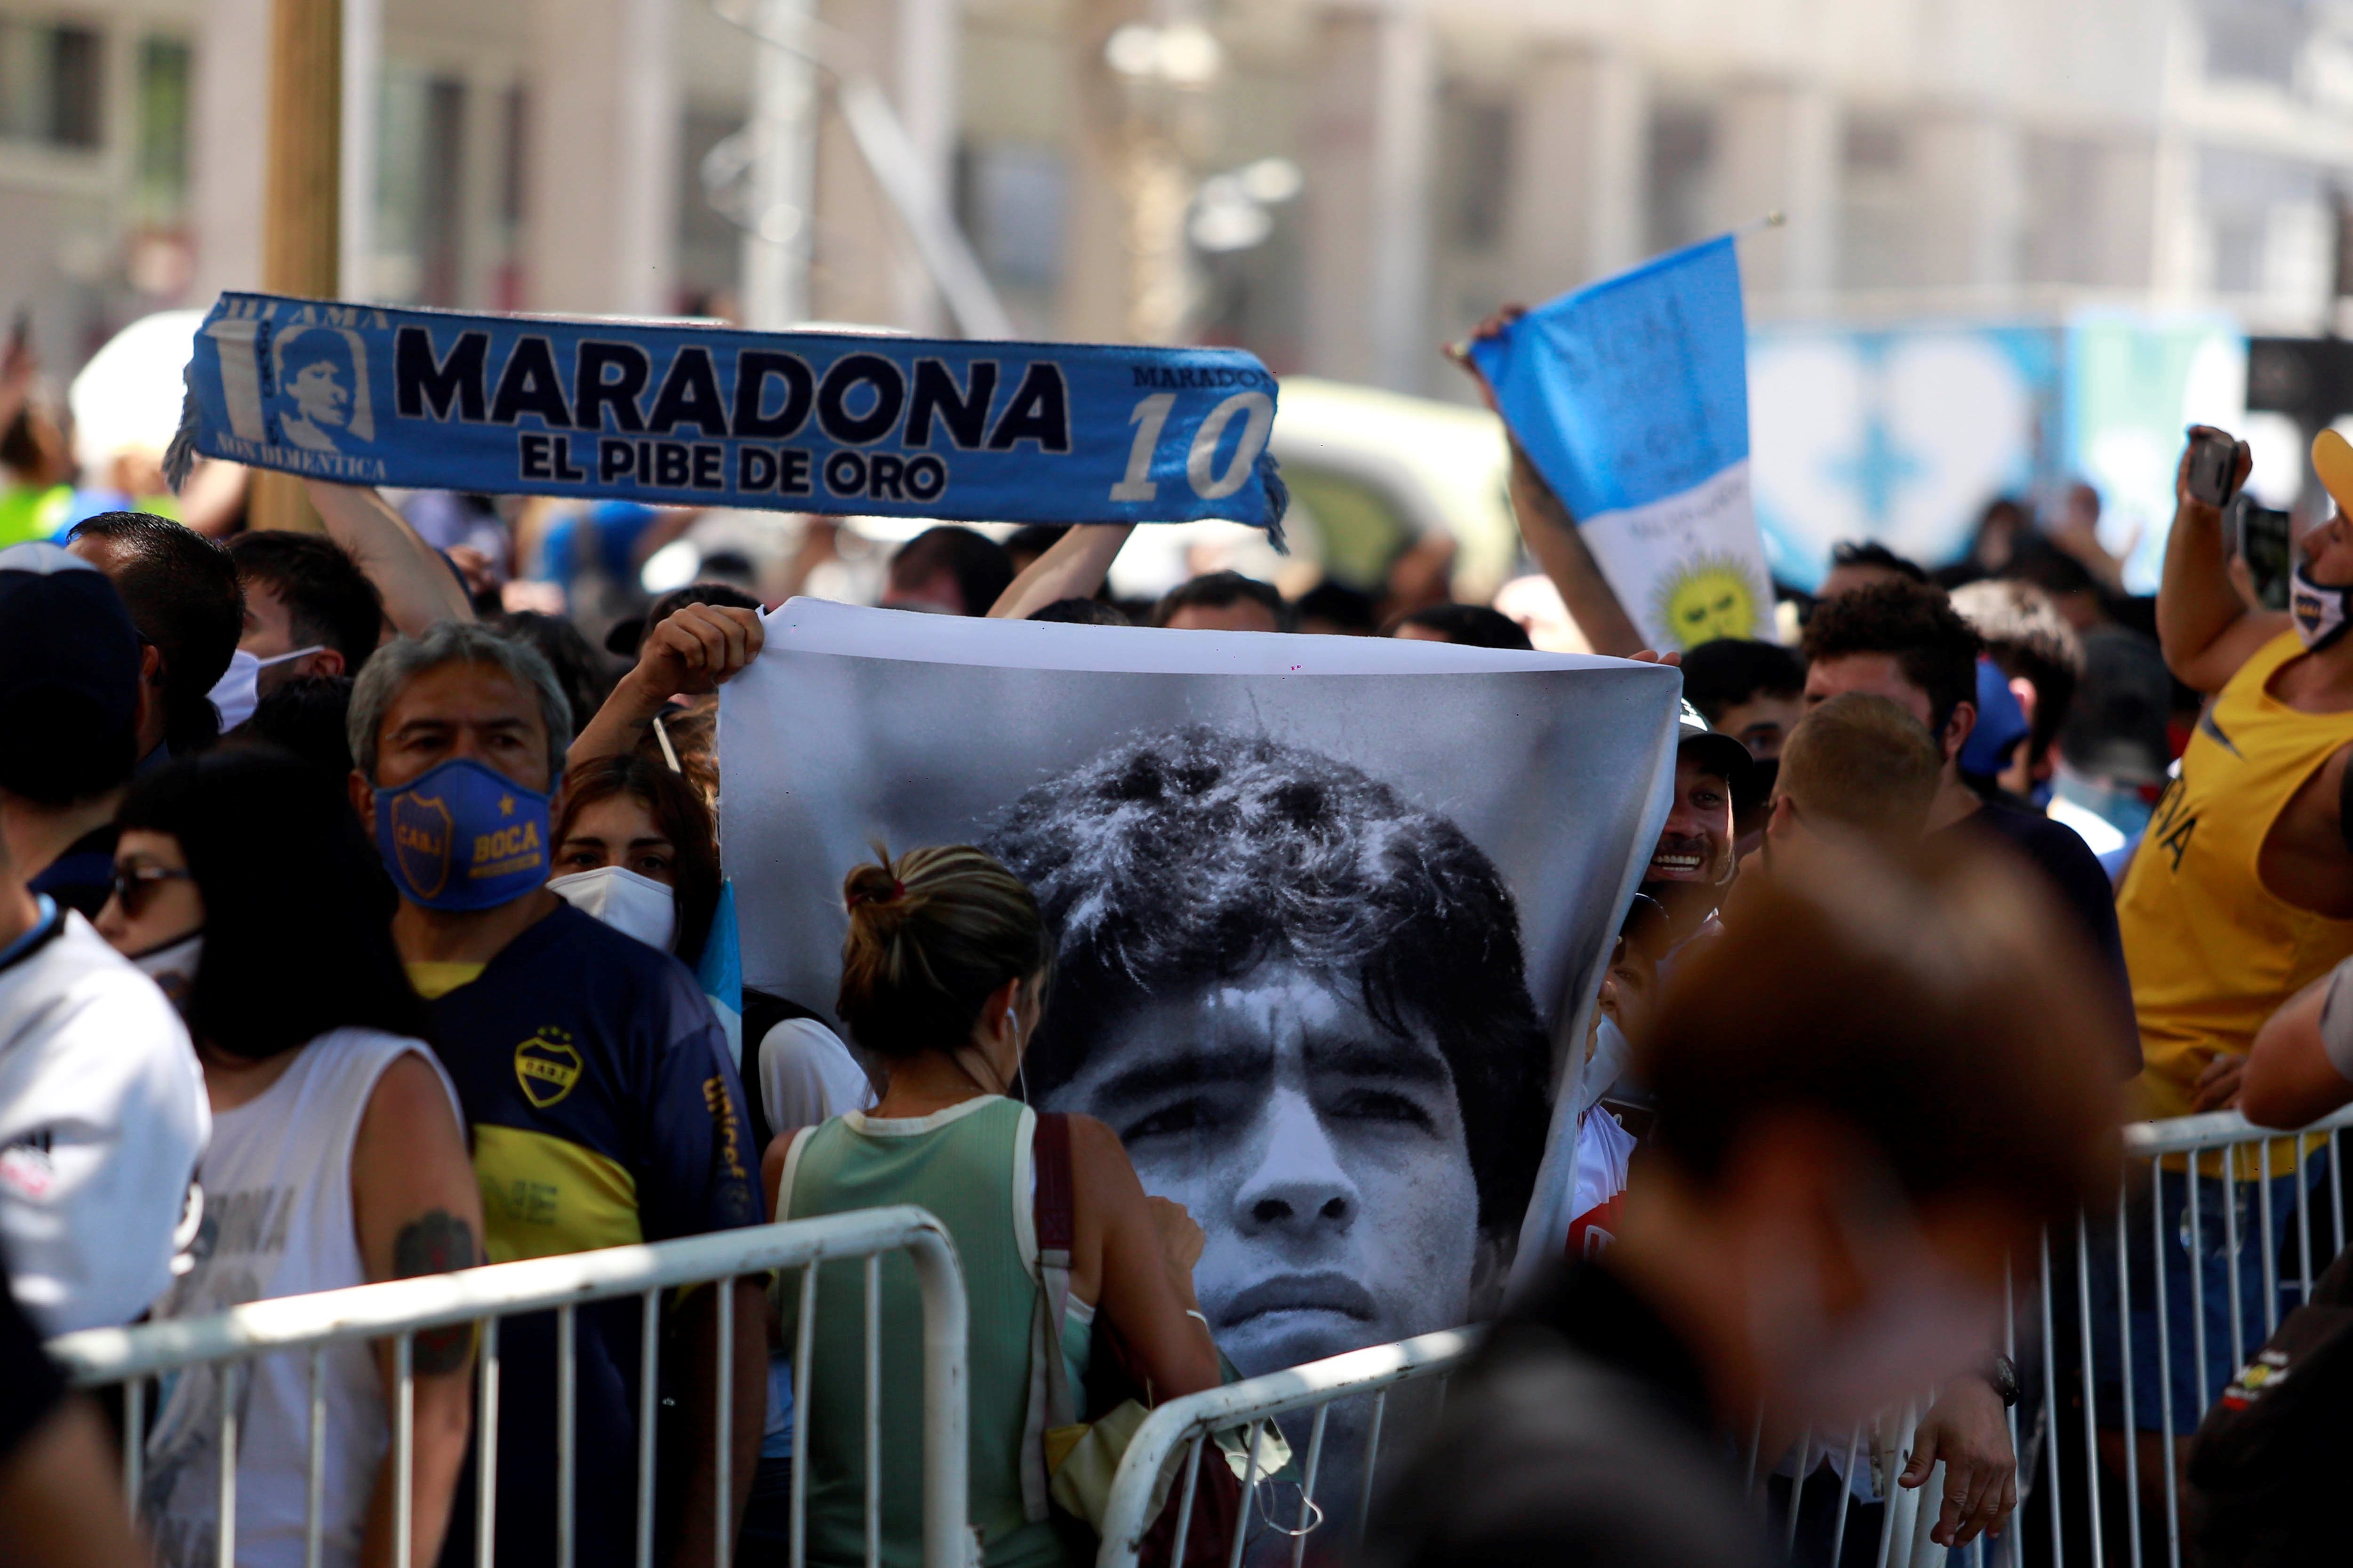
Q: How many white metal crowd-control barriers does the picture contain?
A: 3